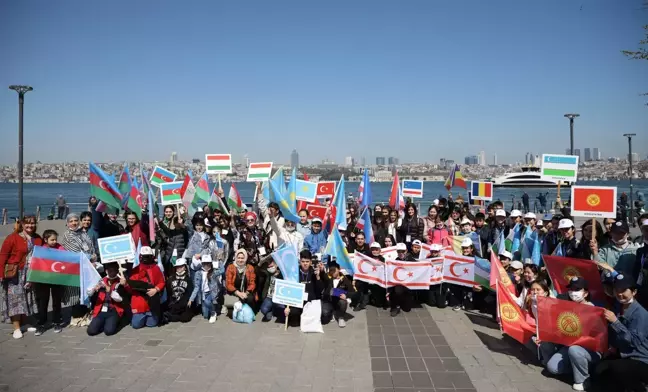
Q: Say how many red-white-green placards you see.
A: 2